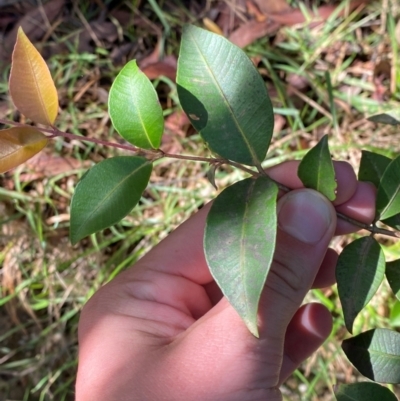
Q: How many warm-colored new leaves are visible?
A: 2